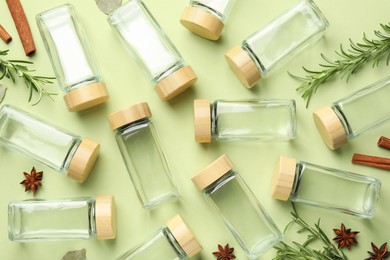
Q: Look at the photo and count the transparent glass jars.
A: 12